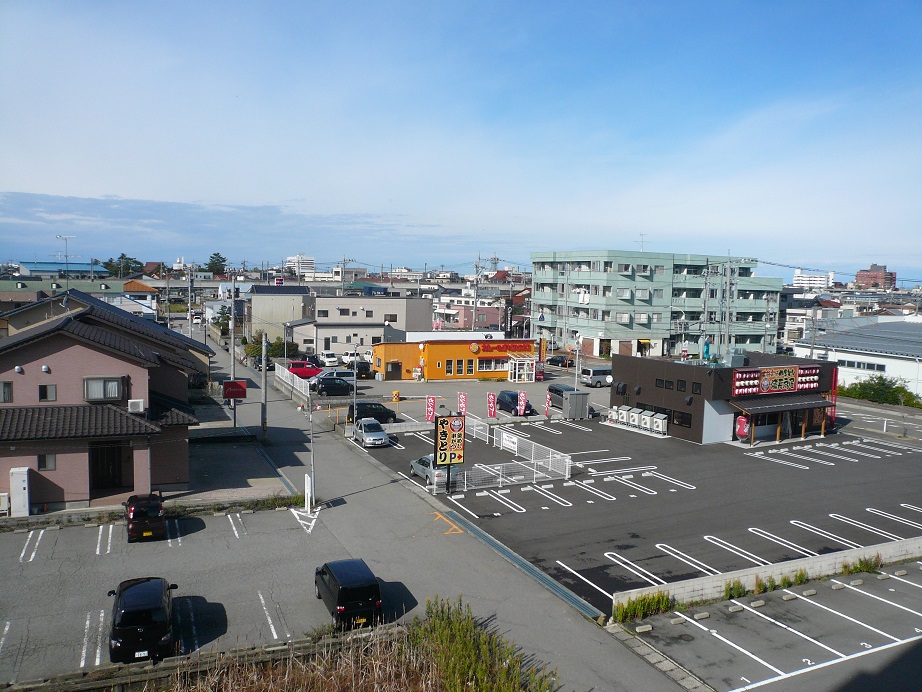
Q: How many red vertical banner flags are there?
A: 5